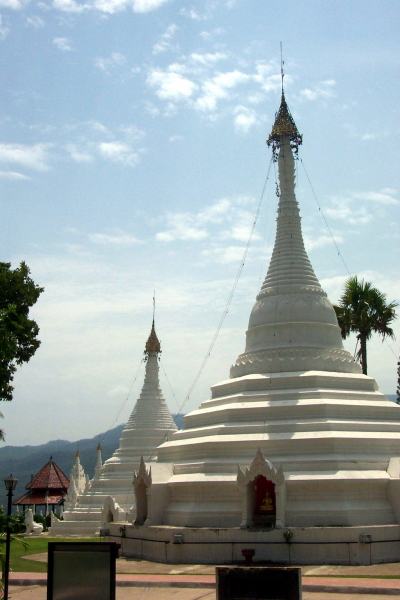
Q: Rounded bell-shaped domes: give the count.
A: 2